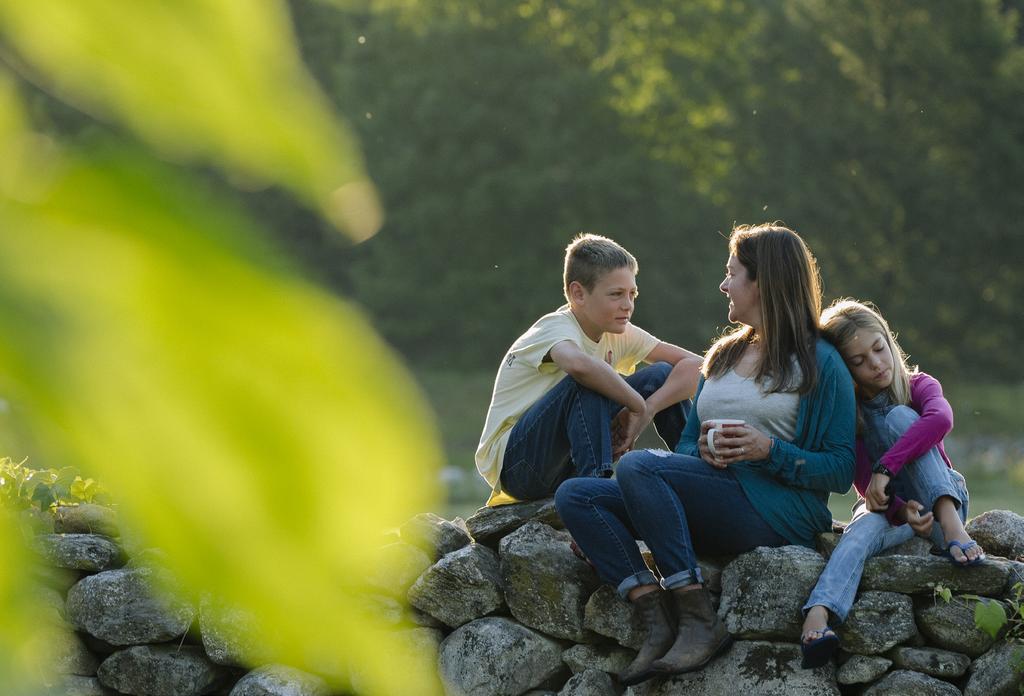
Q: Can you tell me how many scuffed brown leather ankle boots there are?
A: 2